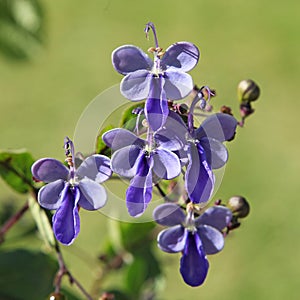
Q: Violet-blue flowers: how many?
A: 5